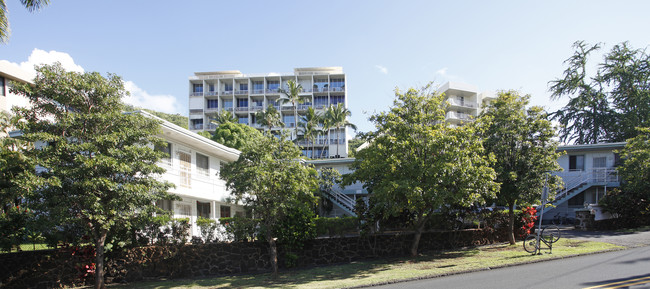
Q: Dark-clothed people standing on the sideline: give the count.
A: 0